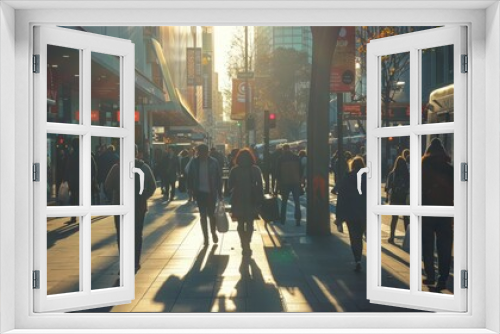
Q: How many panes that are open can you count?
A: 2